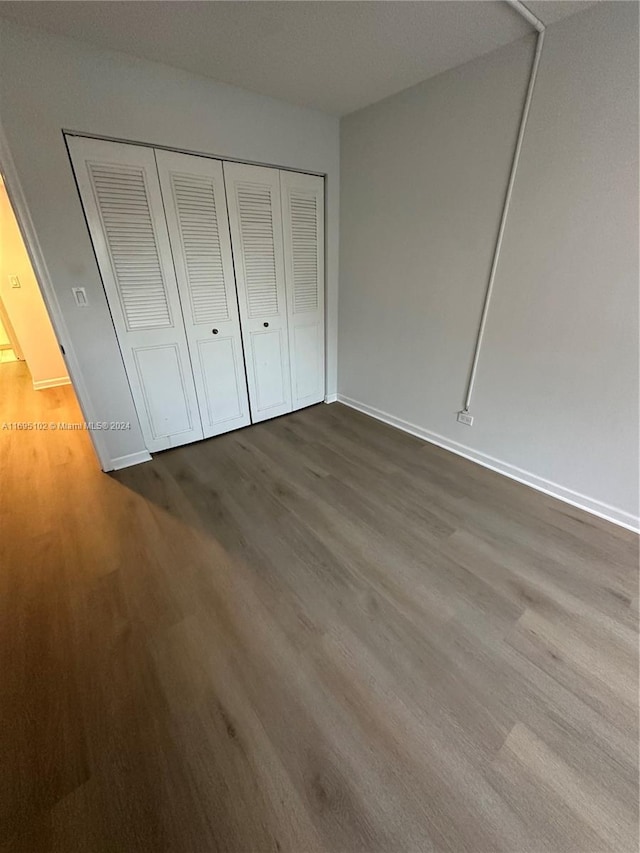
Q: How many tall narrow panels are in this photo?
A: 4